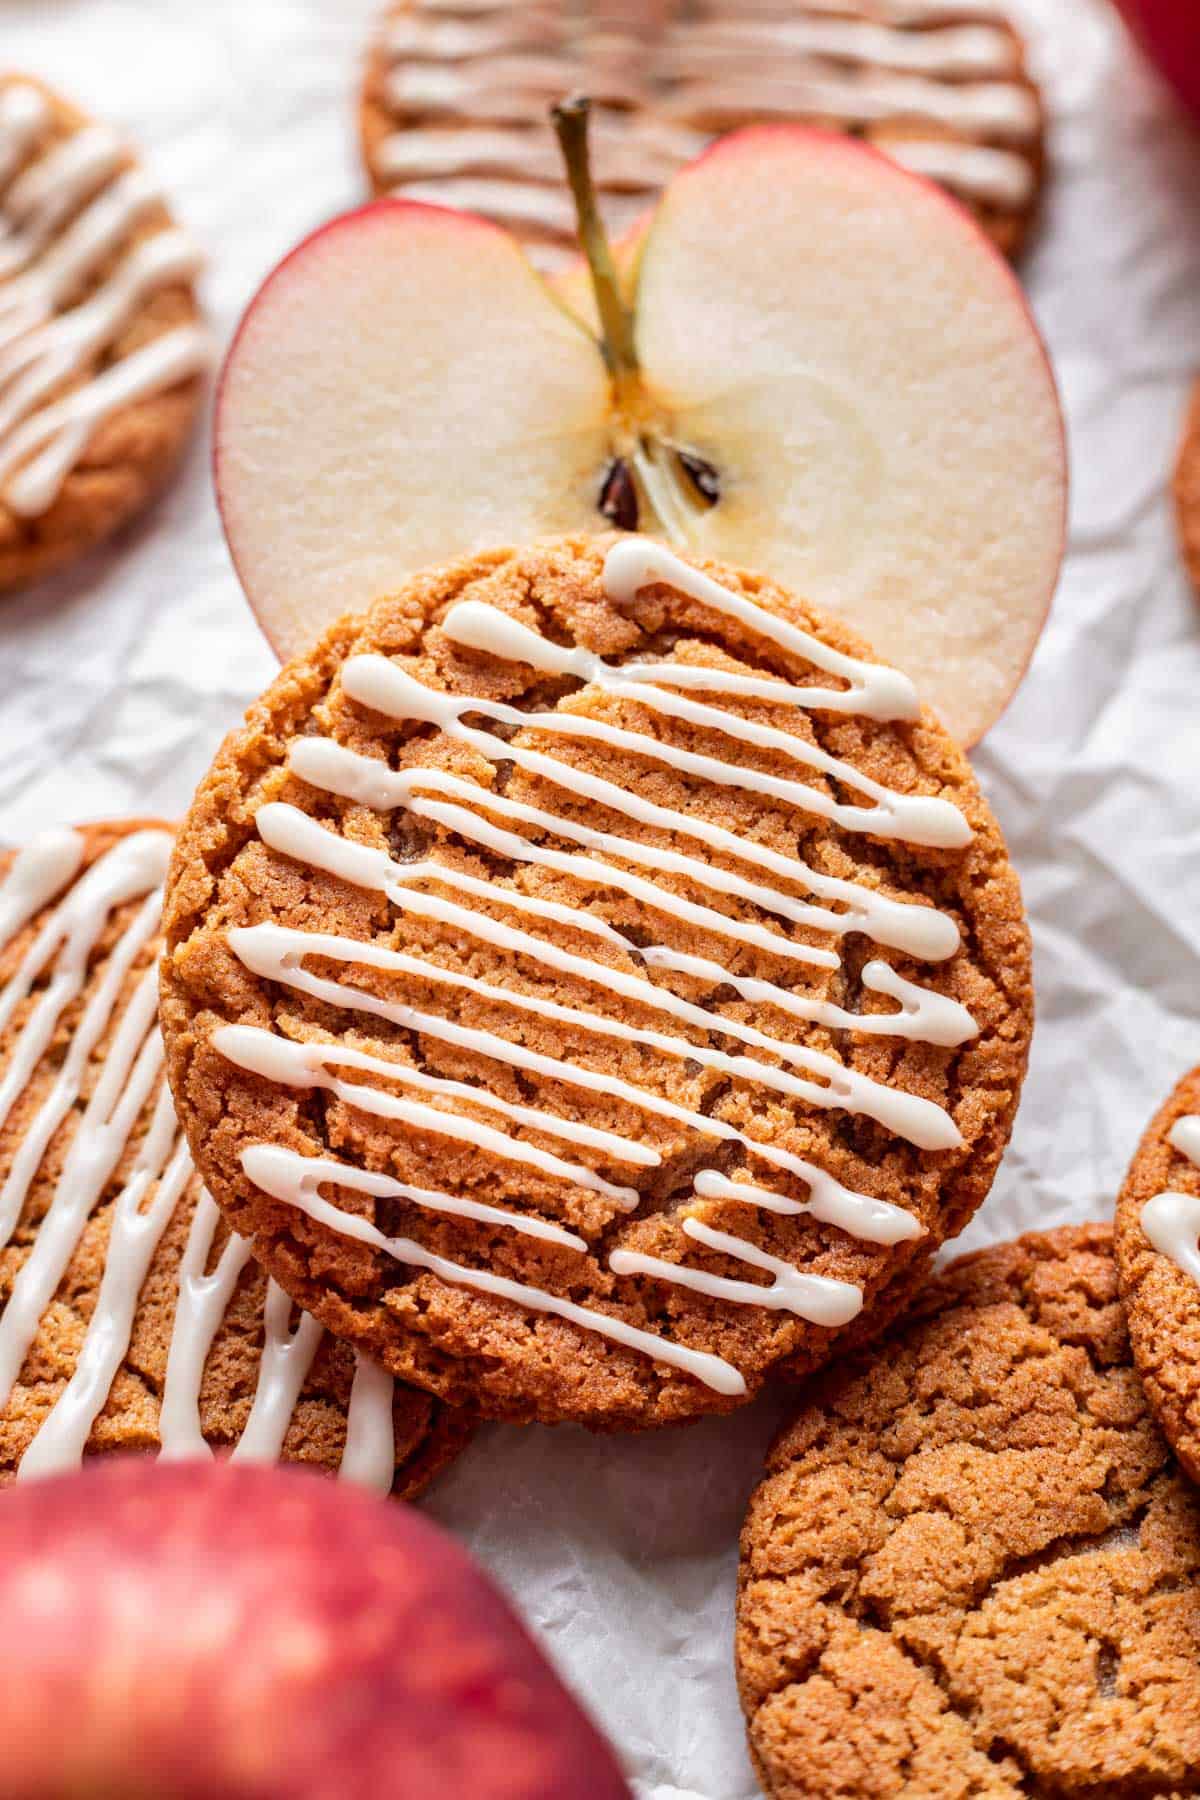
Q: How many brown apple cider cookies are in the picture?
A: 7